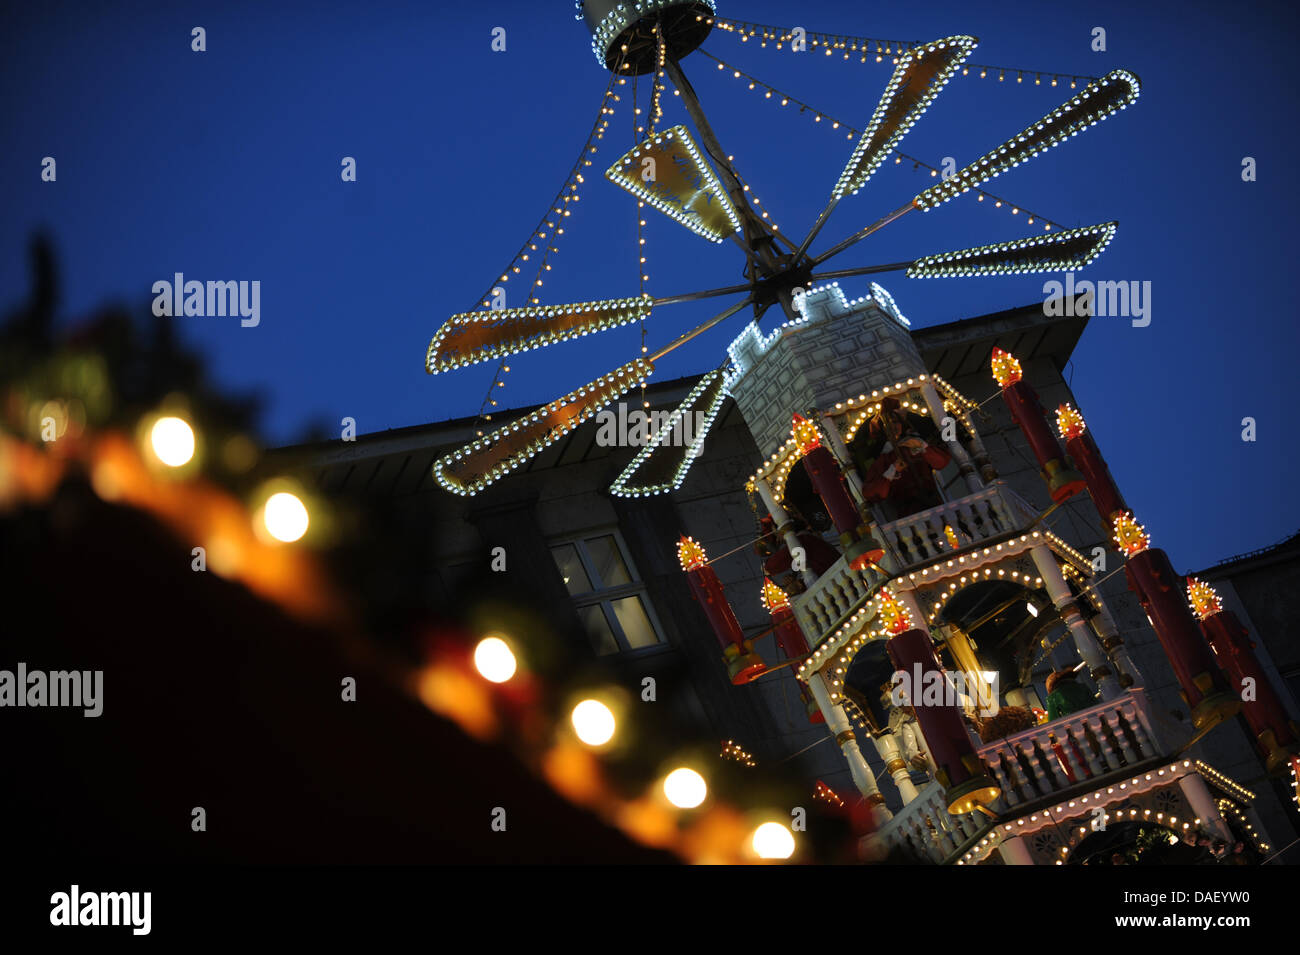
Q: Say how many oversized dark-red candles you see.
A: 8